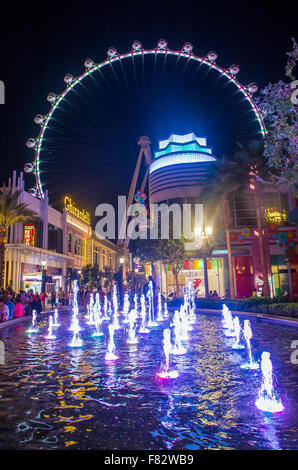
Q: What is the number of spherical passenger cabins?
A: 14